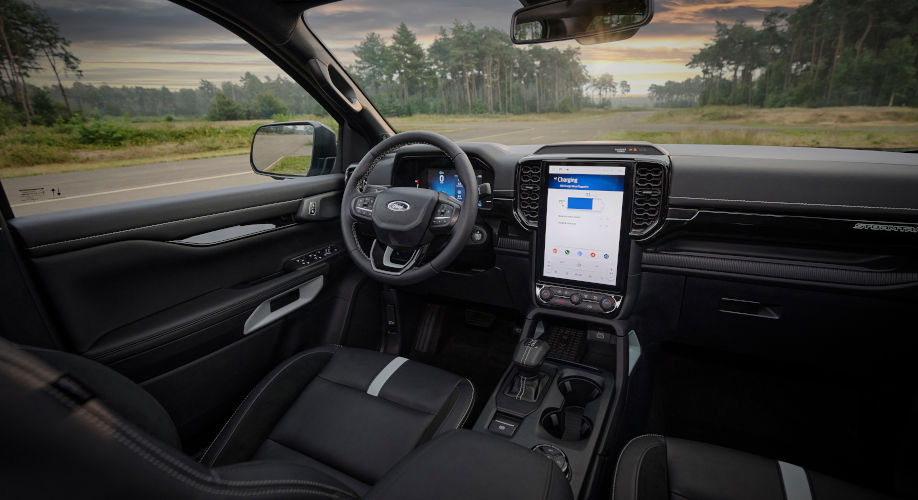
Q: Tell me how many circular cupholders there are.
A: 2